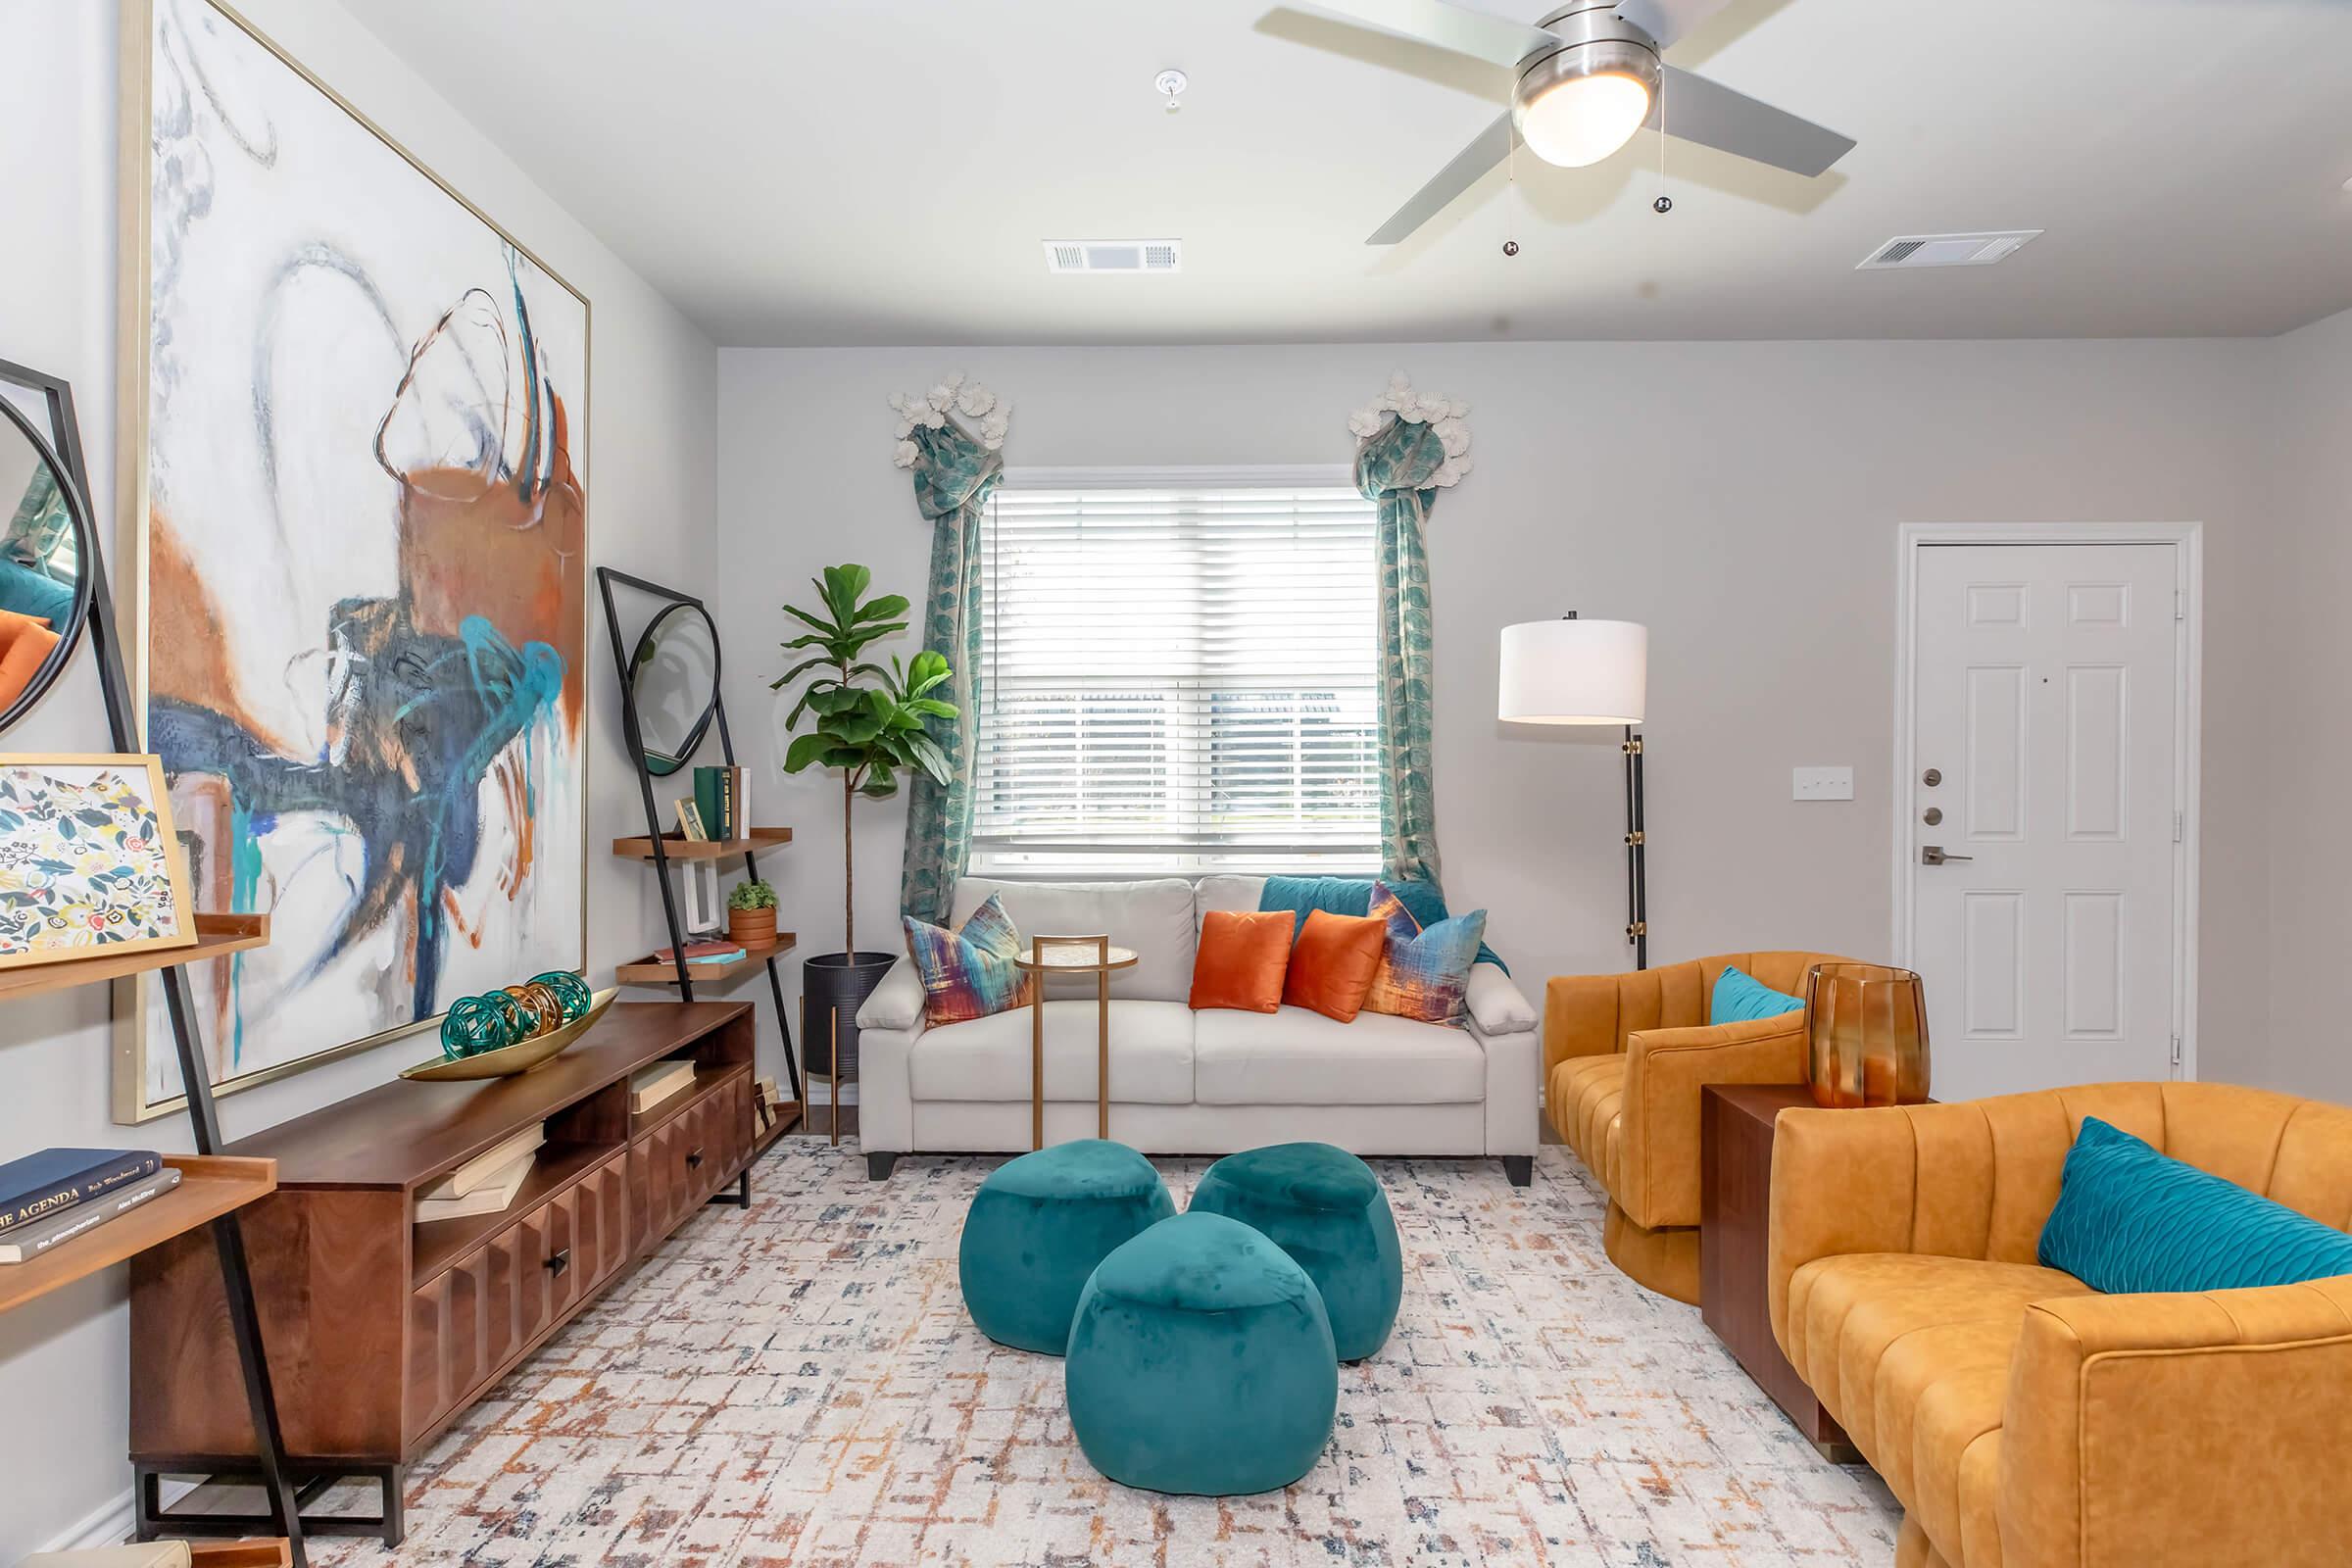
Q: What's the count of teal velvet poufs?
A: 3